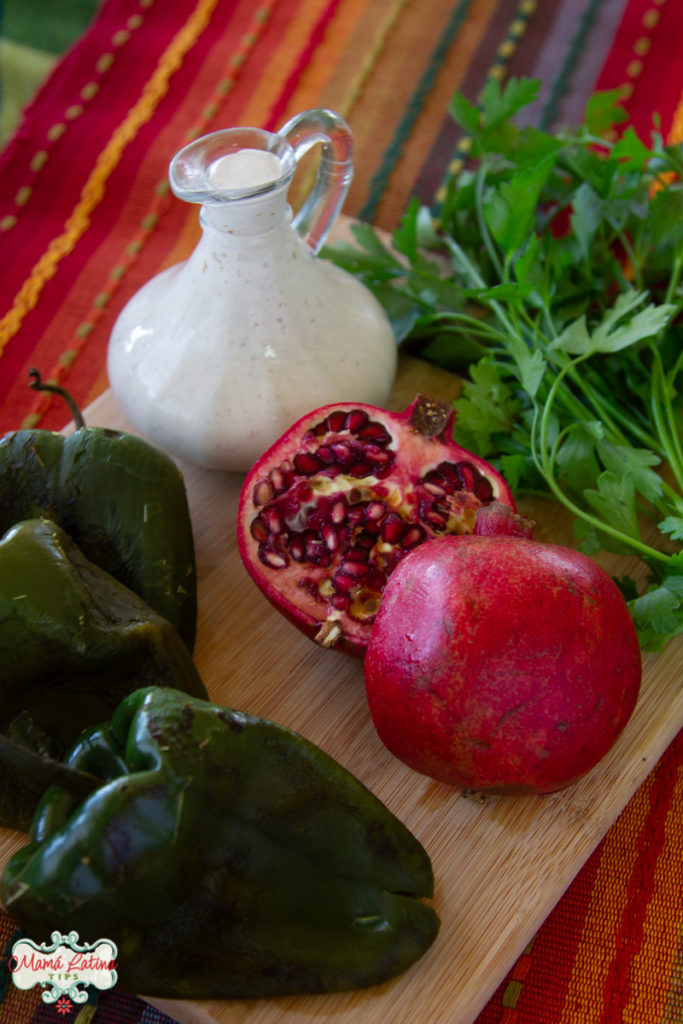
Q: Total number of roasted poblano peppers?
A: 3